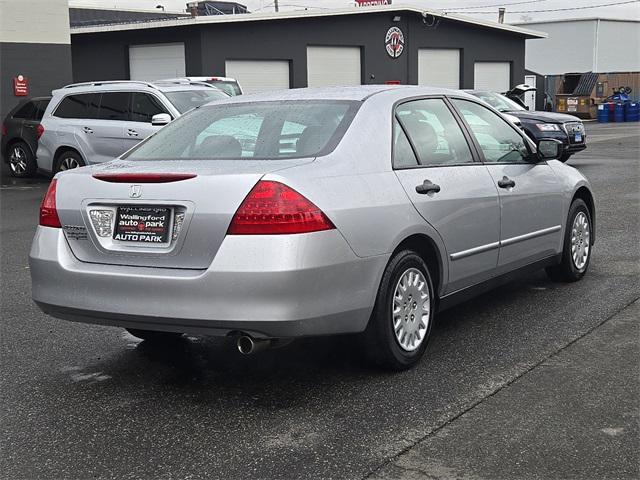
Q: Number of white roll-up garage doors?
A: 5